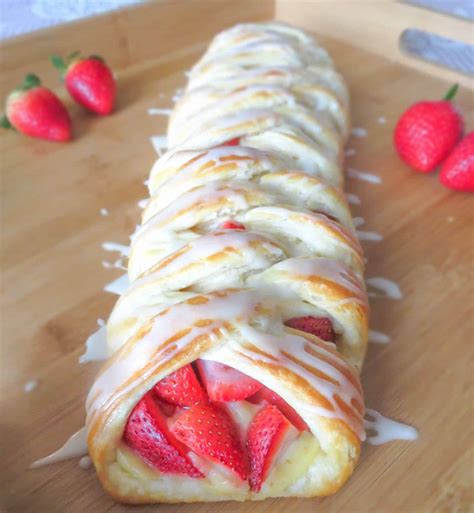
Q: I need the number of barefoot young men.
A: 0